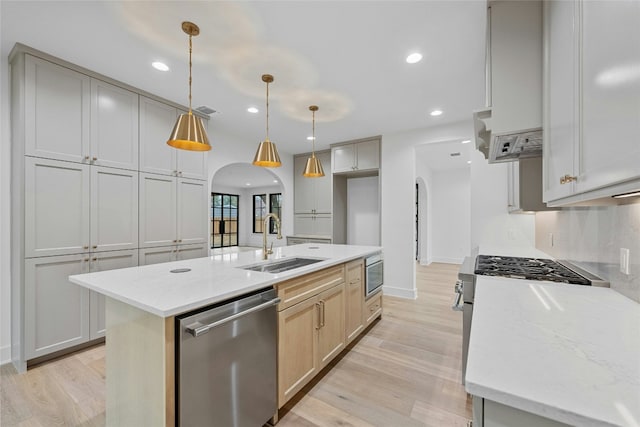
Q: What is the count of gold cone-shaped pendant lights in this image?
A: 3